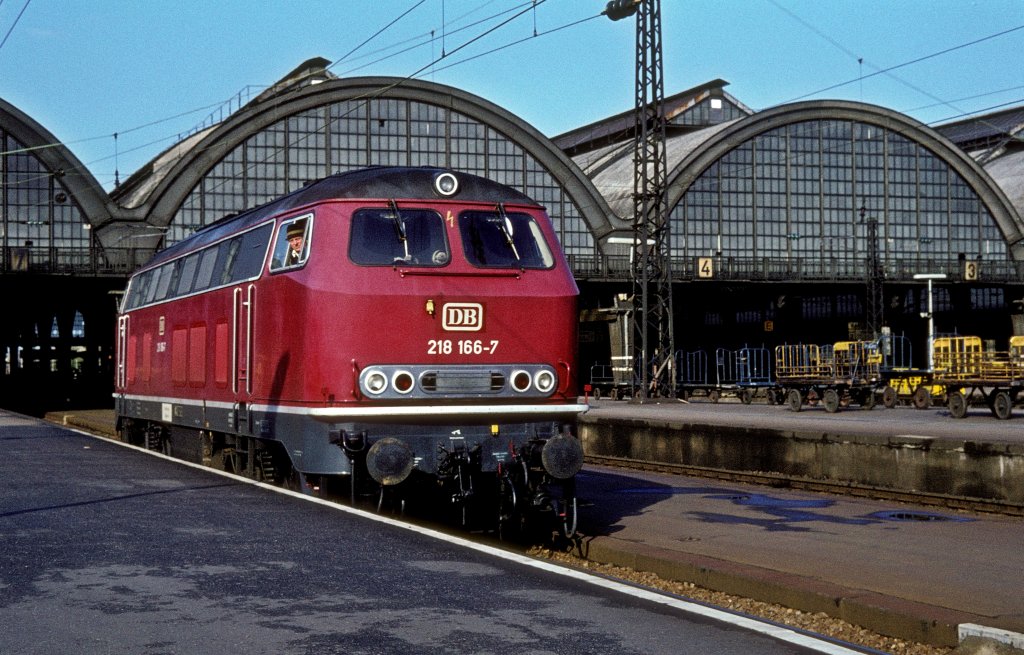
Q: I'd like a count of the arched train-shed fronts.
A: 3